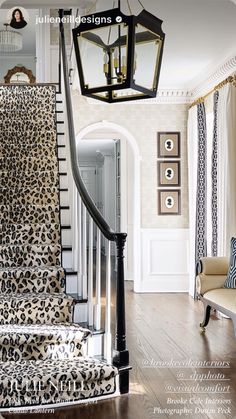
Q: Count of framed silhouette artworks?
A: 3